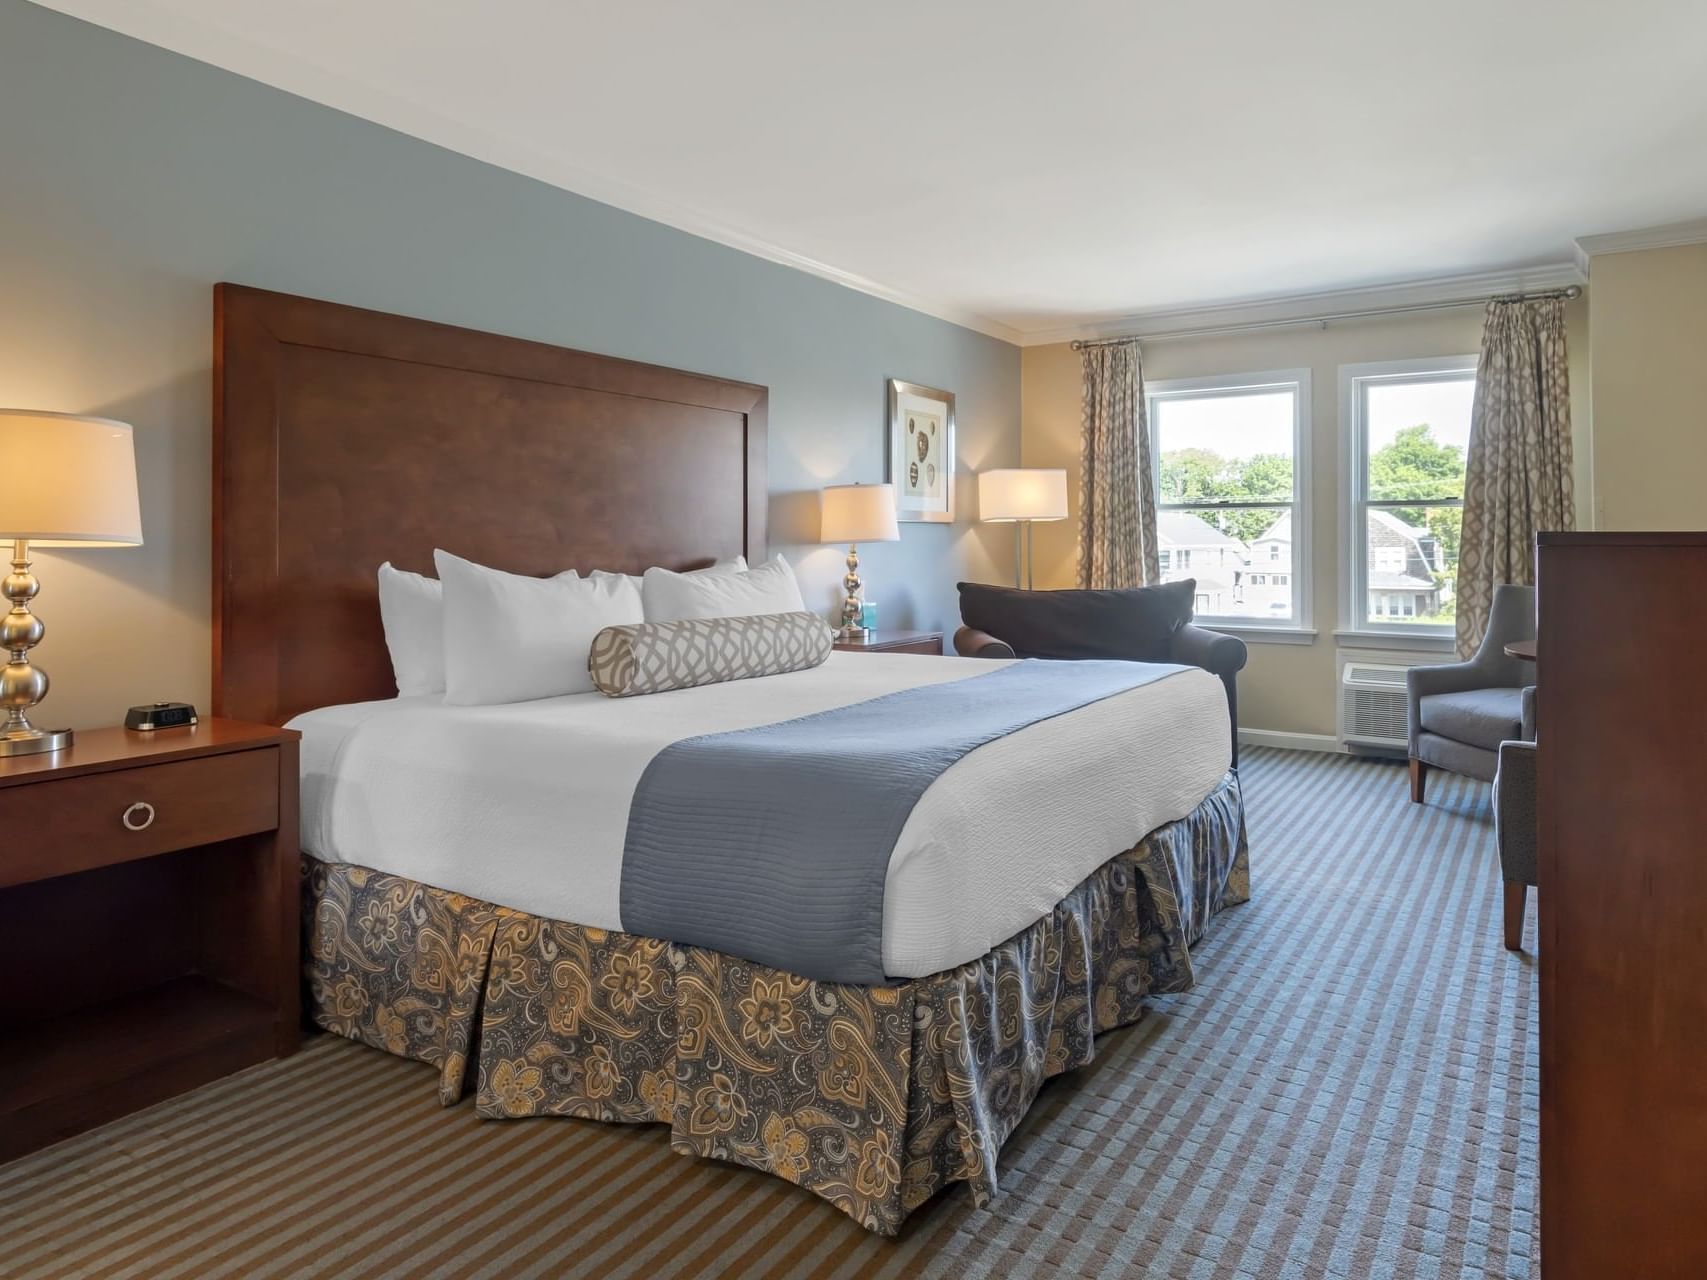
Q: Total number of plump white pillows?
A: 4